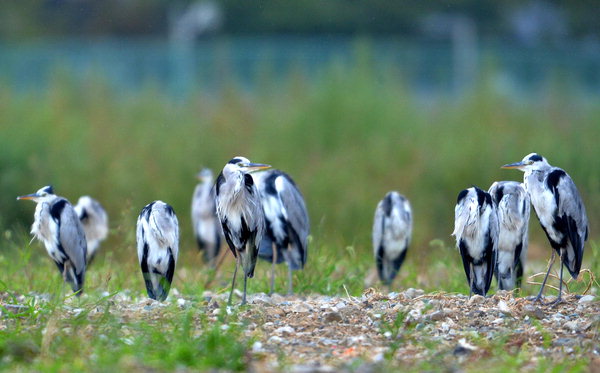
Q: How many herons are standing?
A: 10